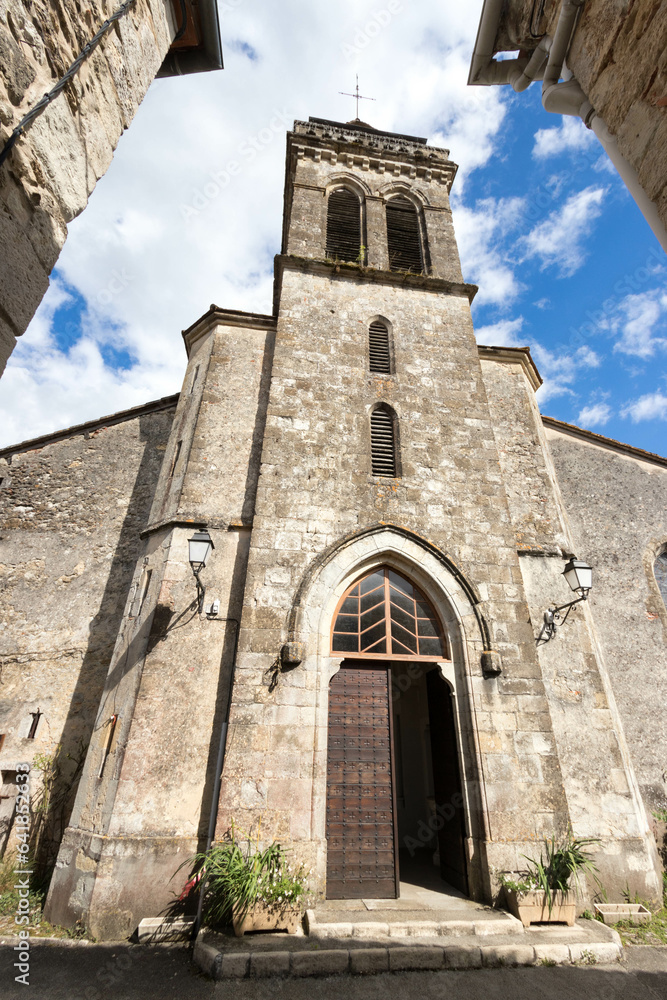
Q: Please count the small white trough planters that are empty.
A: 2